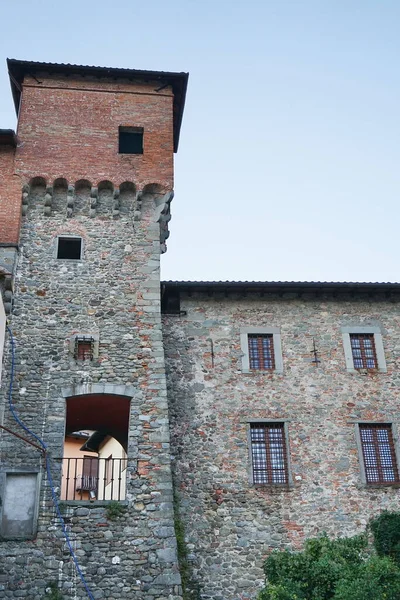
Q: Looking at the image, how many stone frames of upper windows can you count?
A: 2